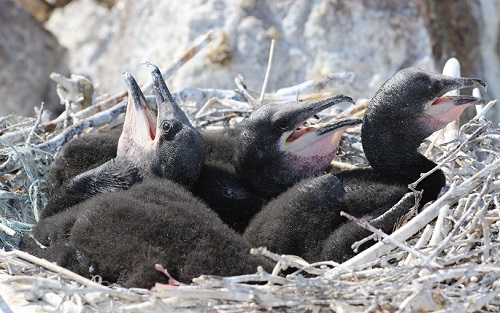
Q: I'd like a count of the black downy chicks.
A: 3